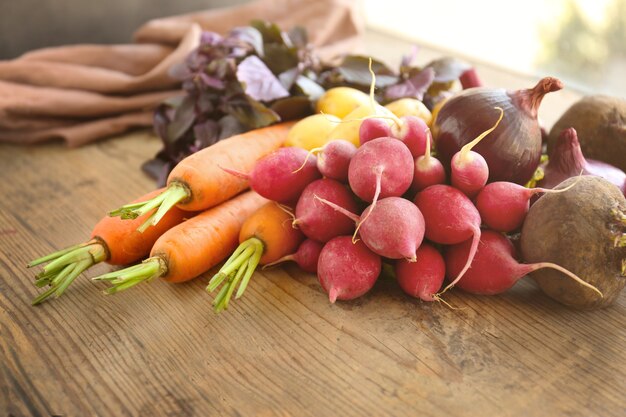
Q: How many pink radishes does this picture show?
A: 15